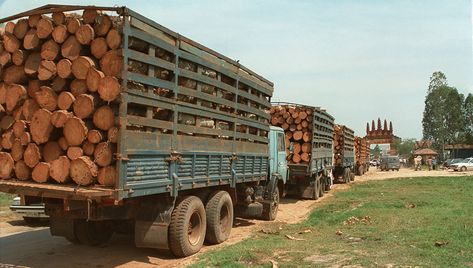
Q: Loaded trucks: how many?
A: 4